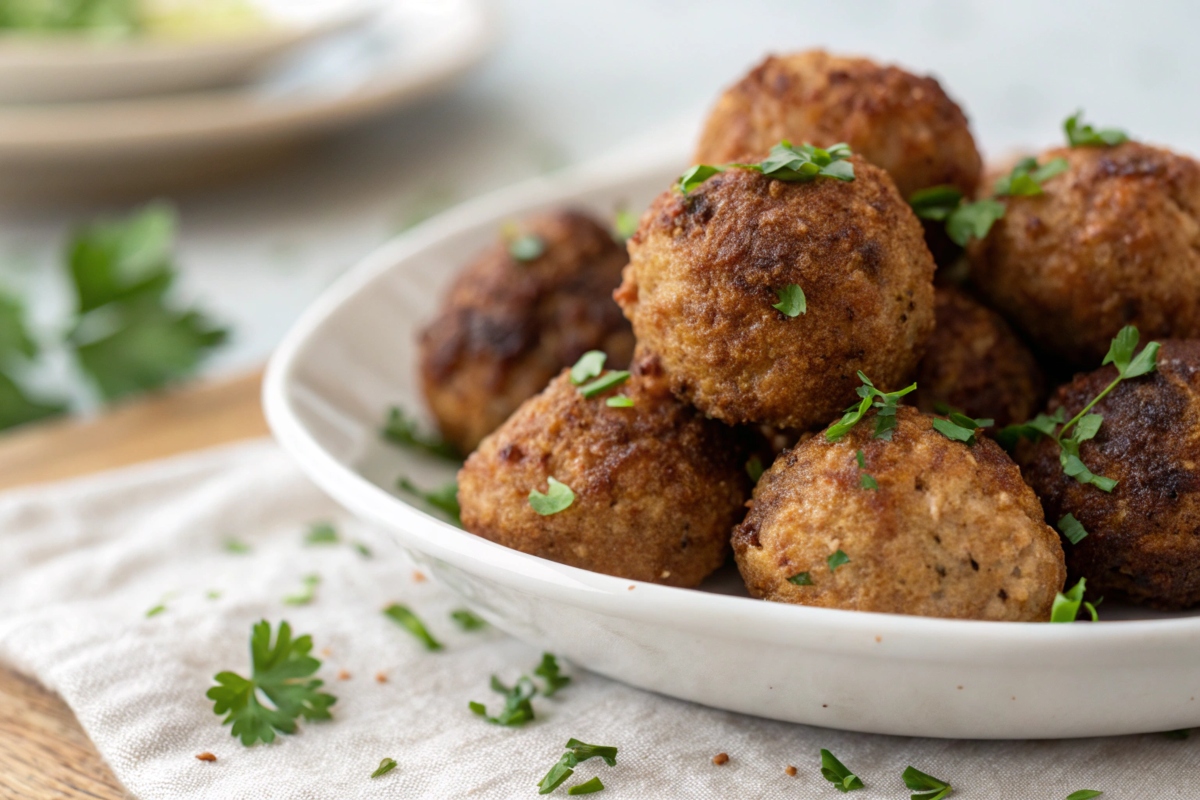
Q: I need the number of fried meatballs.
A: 8